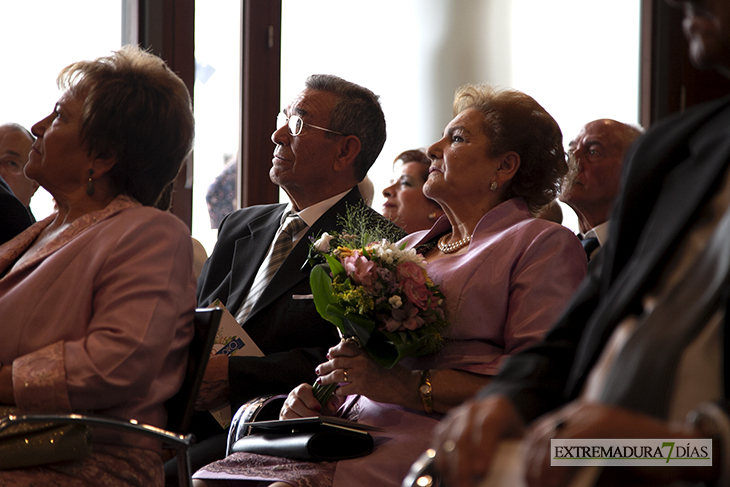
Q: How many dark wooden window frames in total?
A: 3